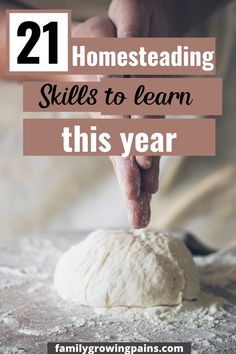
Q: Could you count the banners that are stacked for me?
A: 3